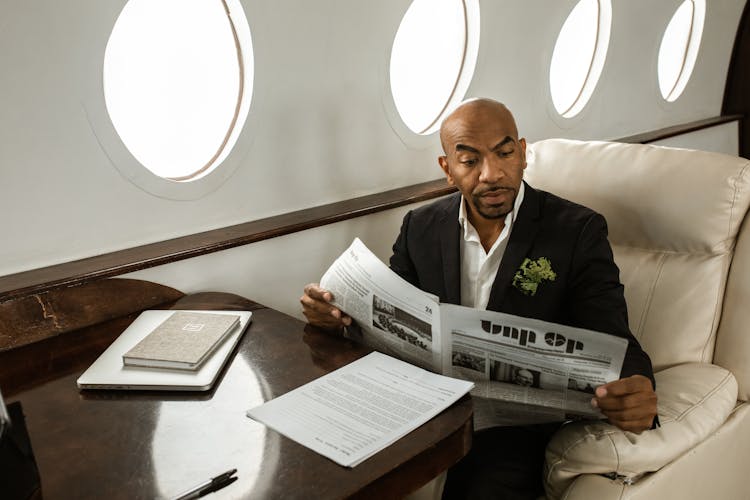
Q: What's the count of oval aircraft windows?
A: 4